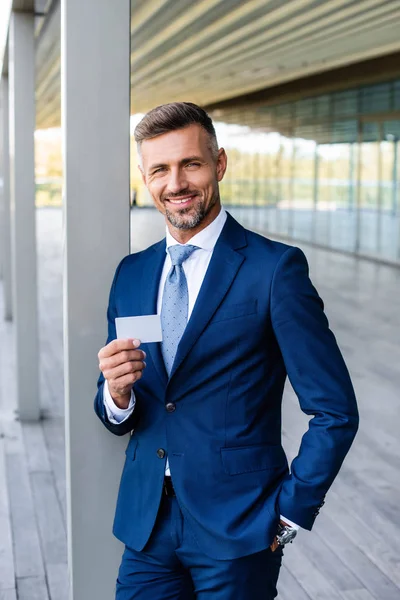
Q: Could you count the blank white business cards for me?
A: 1